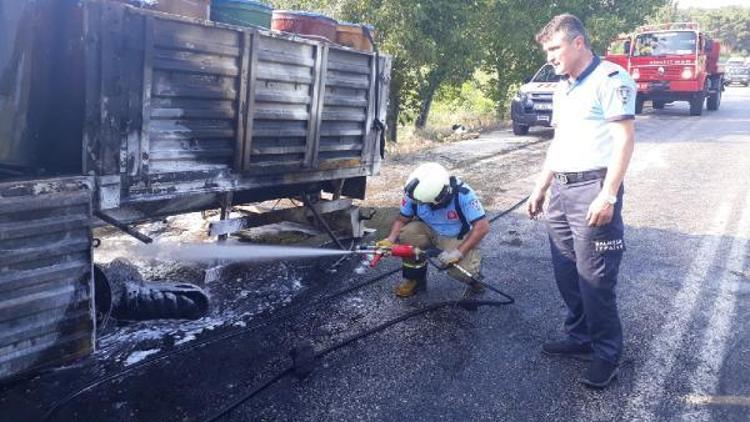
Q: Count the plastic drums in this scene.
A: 4